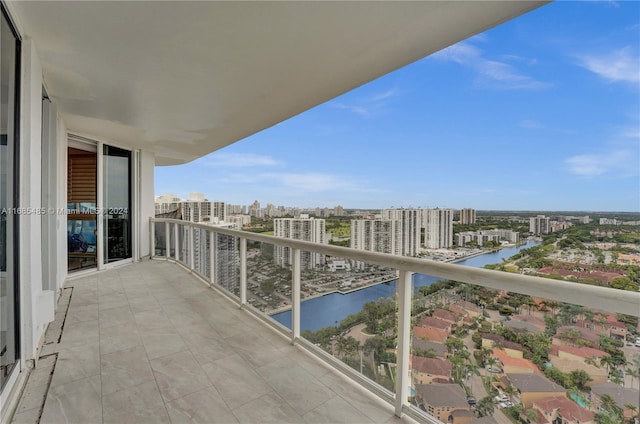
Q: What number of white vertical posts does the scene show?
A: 8